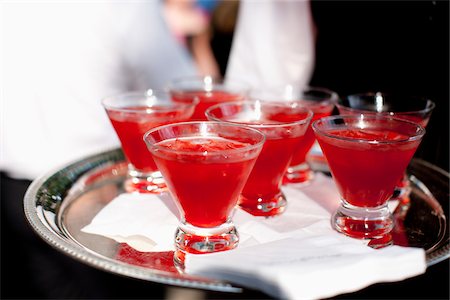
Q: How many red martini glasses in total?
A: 7